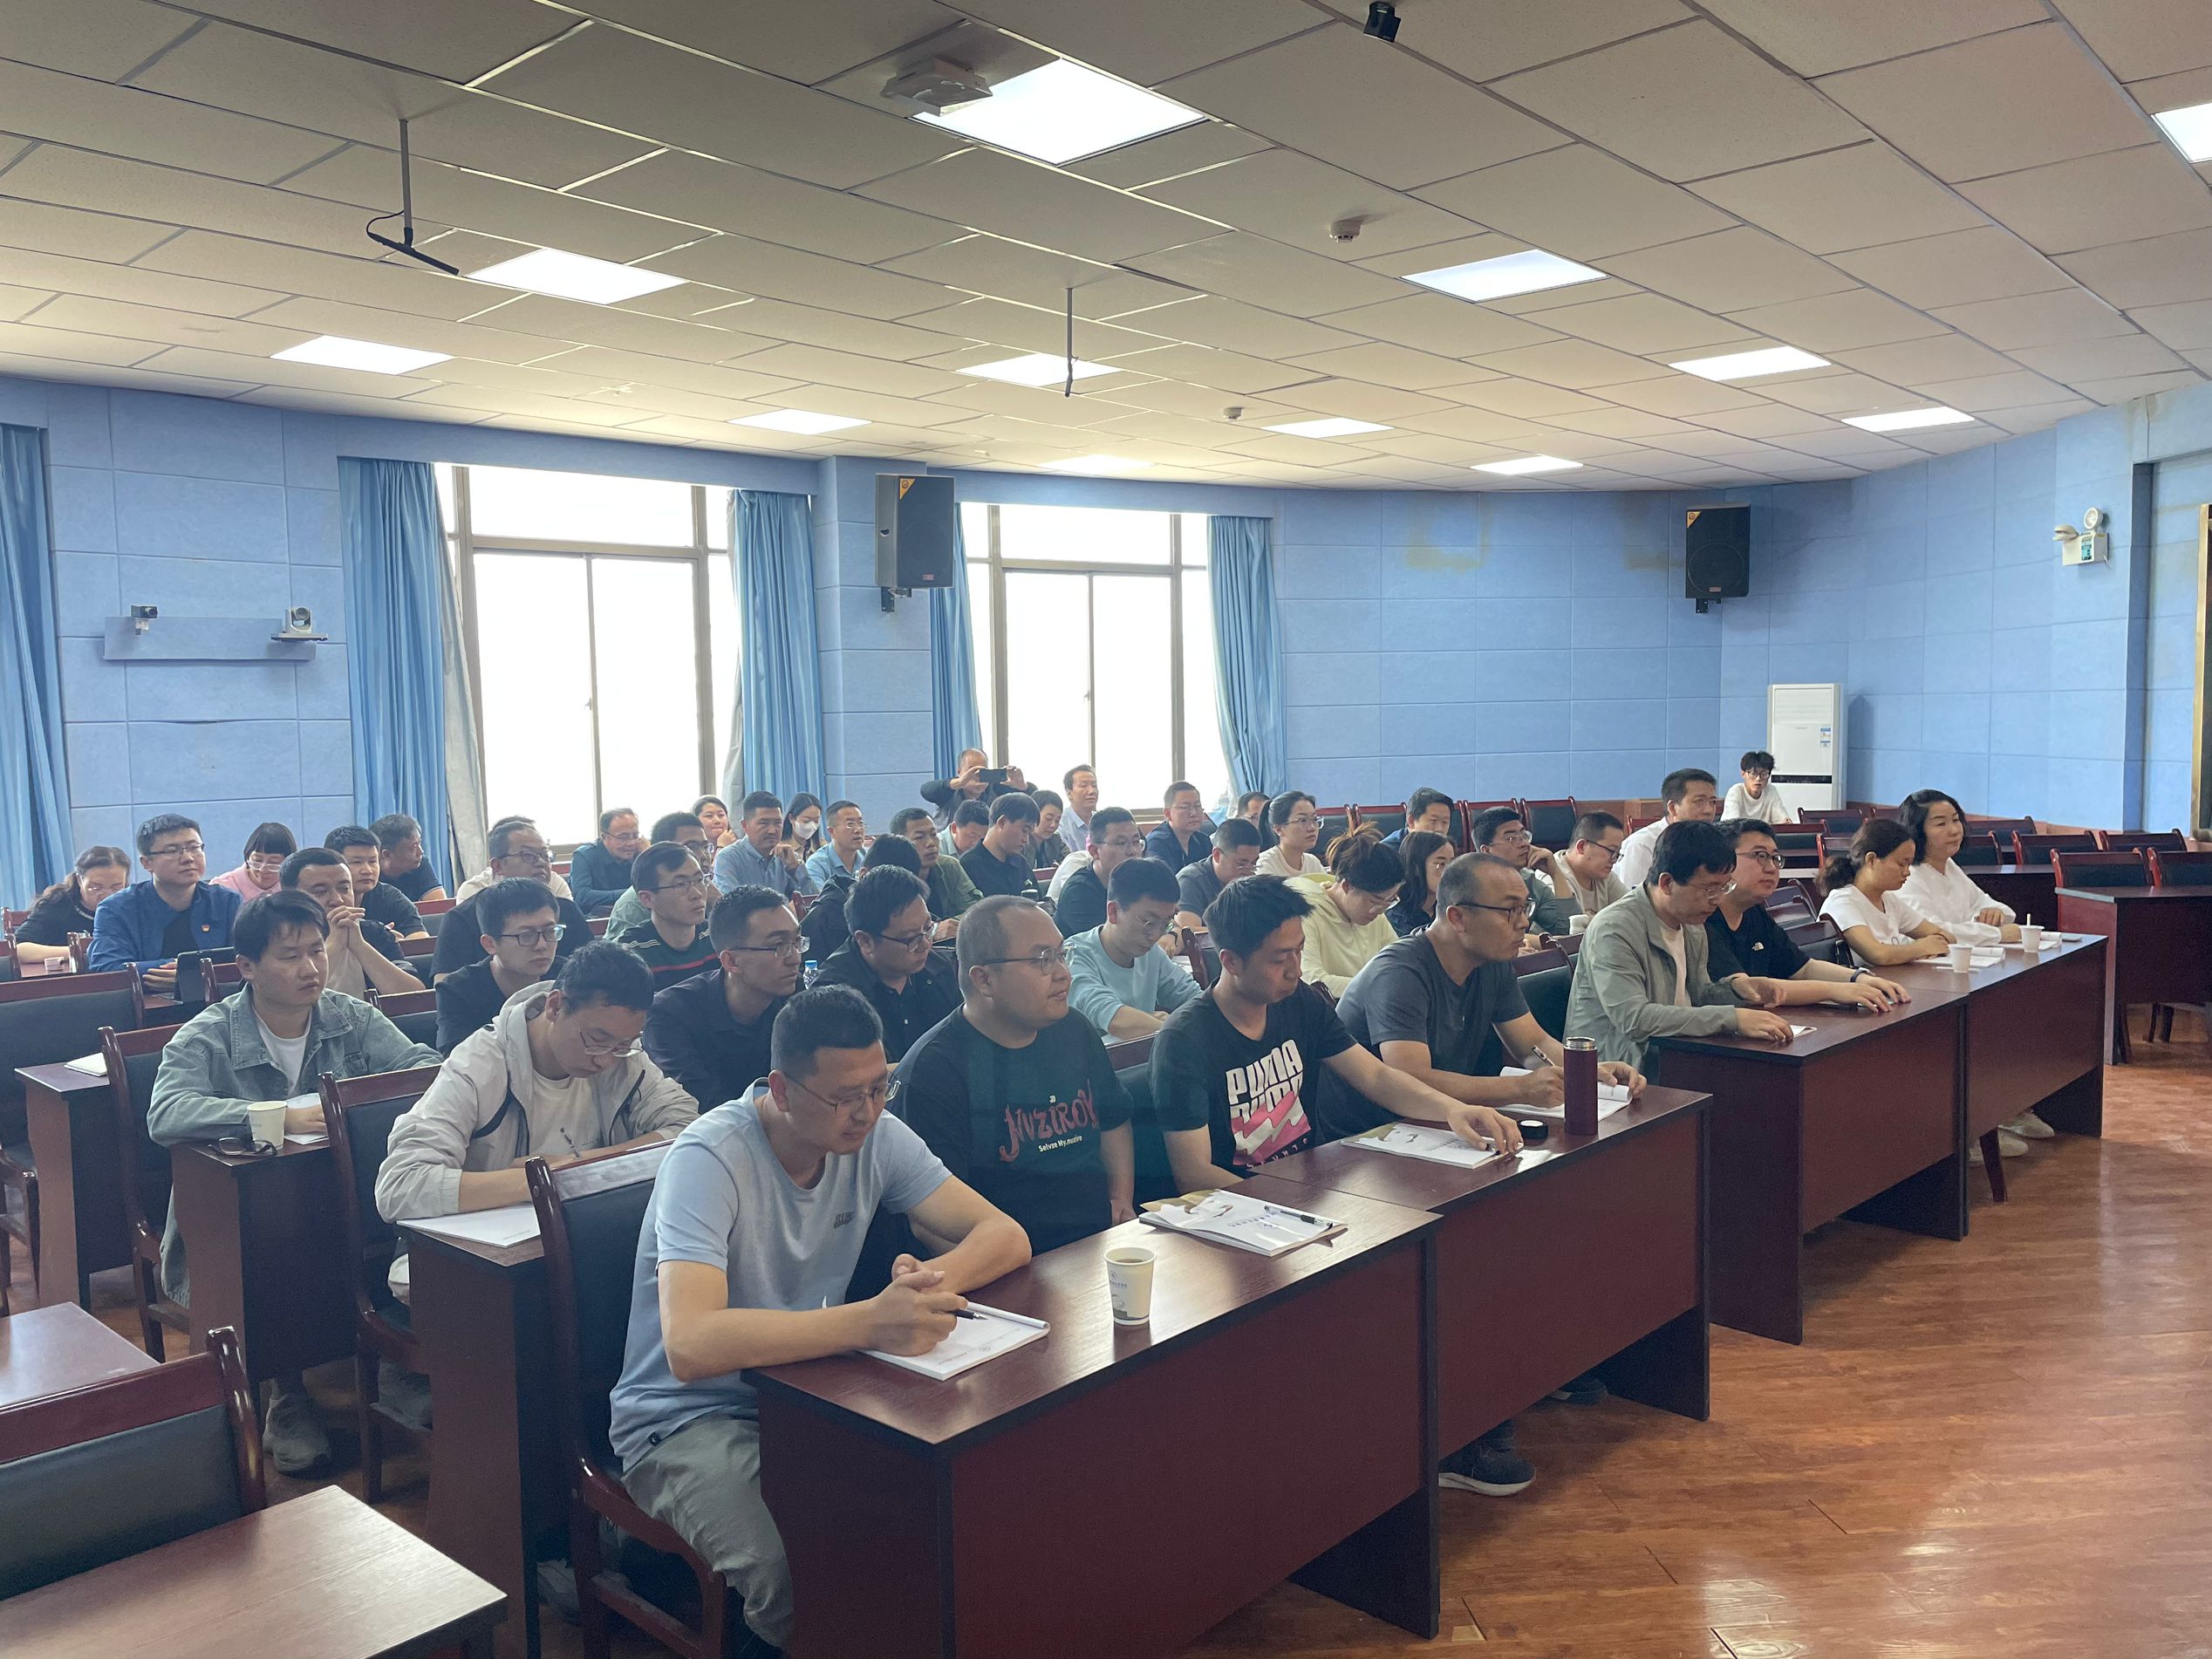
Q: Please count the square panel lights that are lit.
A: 12